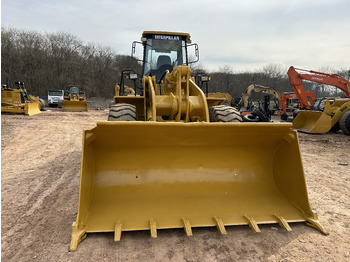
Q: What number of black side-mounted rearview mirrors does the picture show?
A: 2